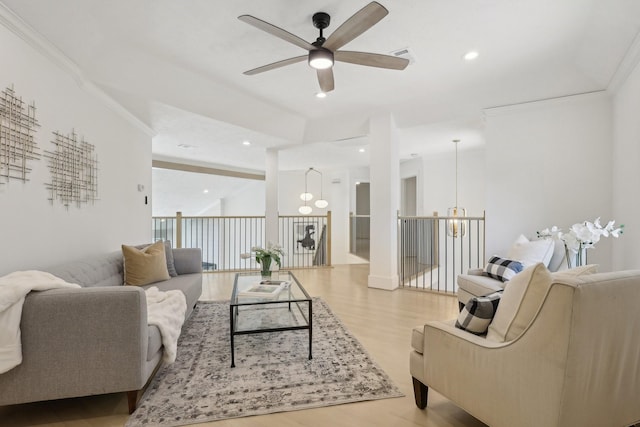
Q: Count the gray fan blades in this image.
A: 5